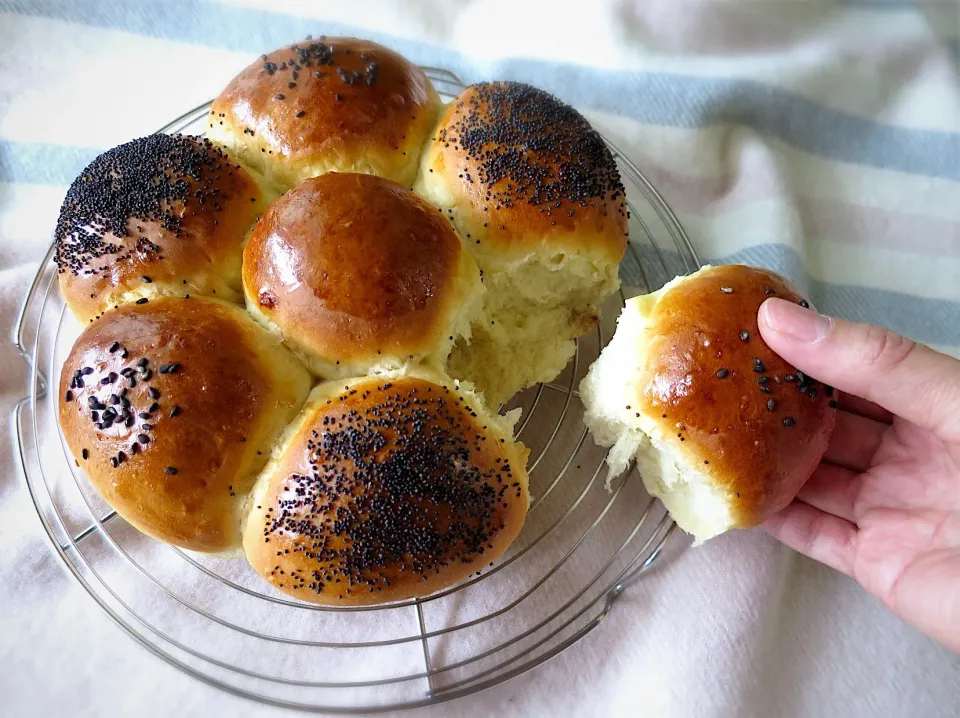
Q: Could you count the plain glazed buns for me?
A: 1